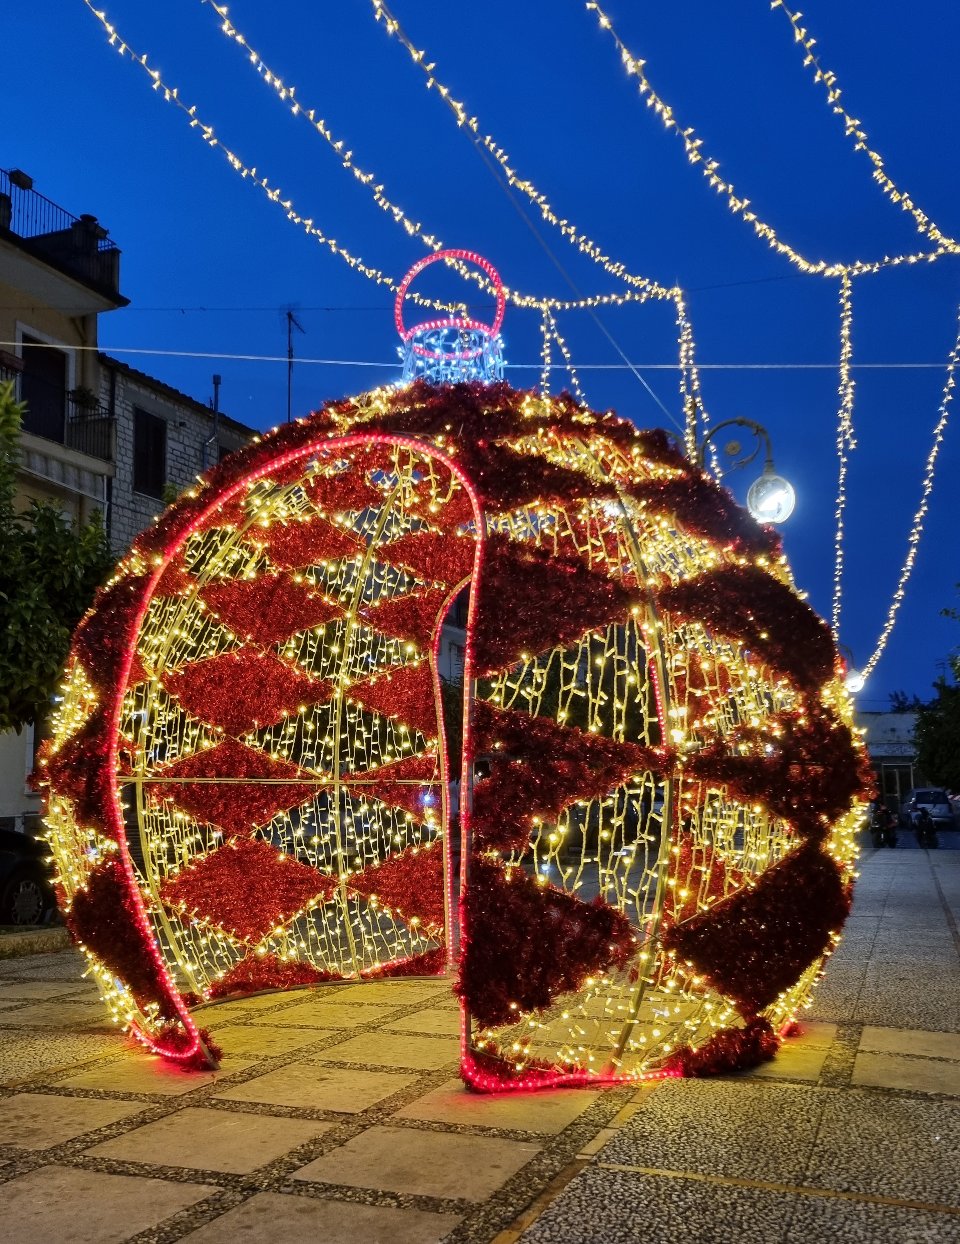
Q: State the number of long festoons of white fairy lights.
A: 5